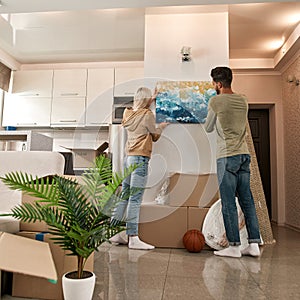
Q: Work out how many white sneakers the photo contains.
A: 0